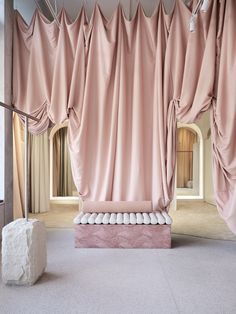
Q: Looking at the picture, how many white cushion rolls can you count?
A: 14